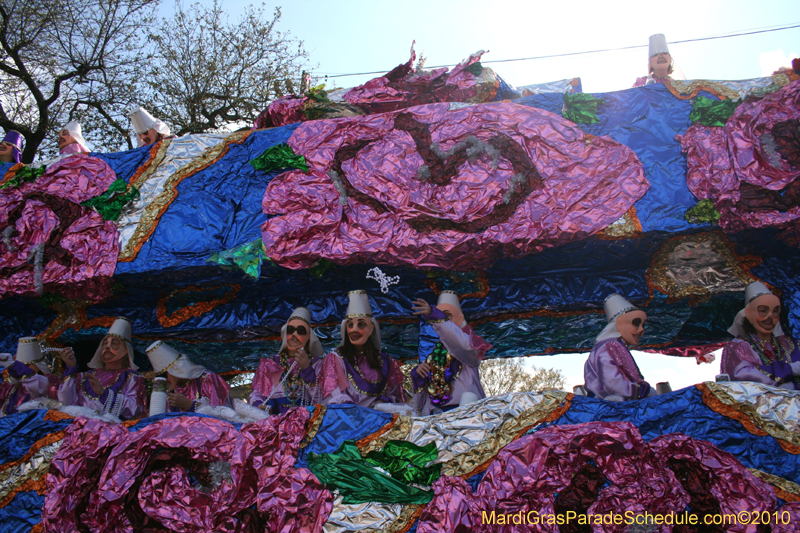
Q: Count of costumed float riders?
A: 12